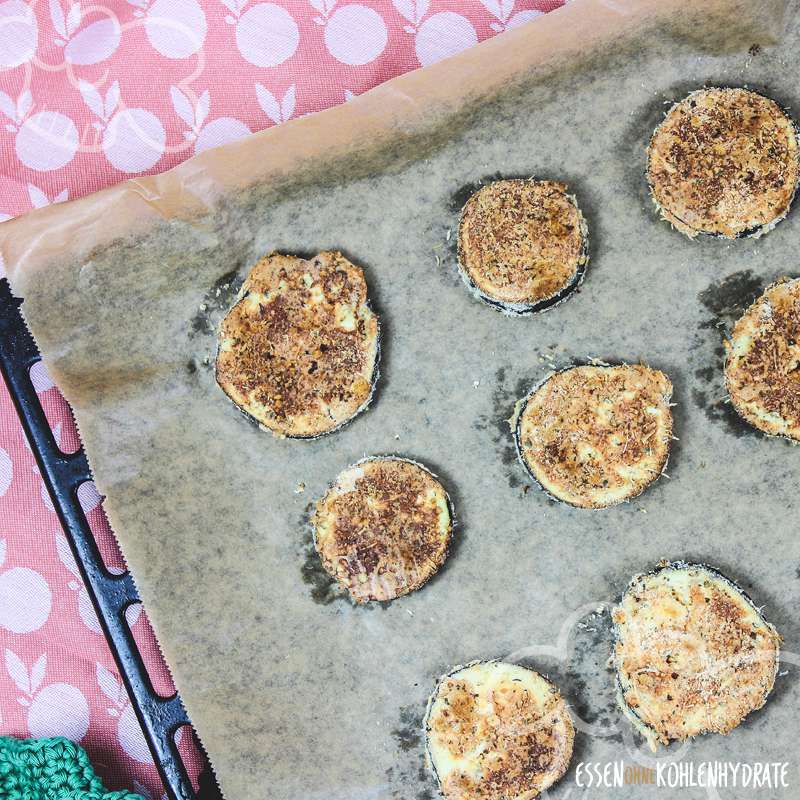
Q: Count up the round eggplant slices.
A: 8